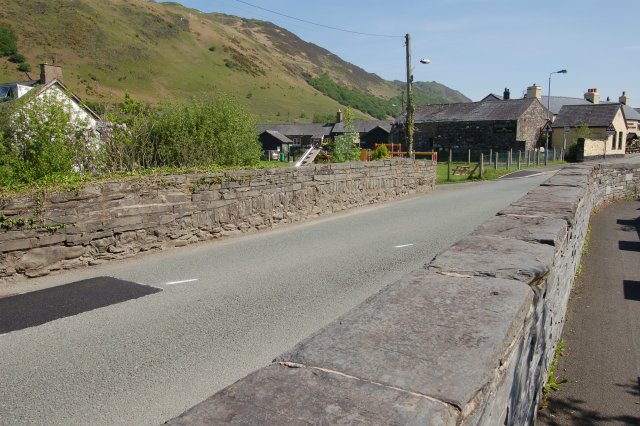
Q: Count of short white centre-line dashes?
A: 2